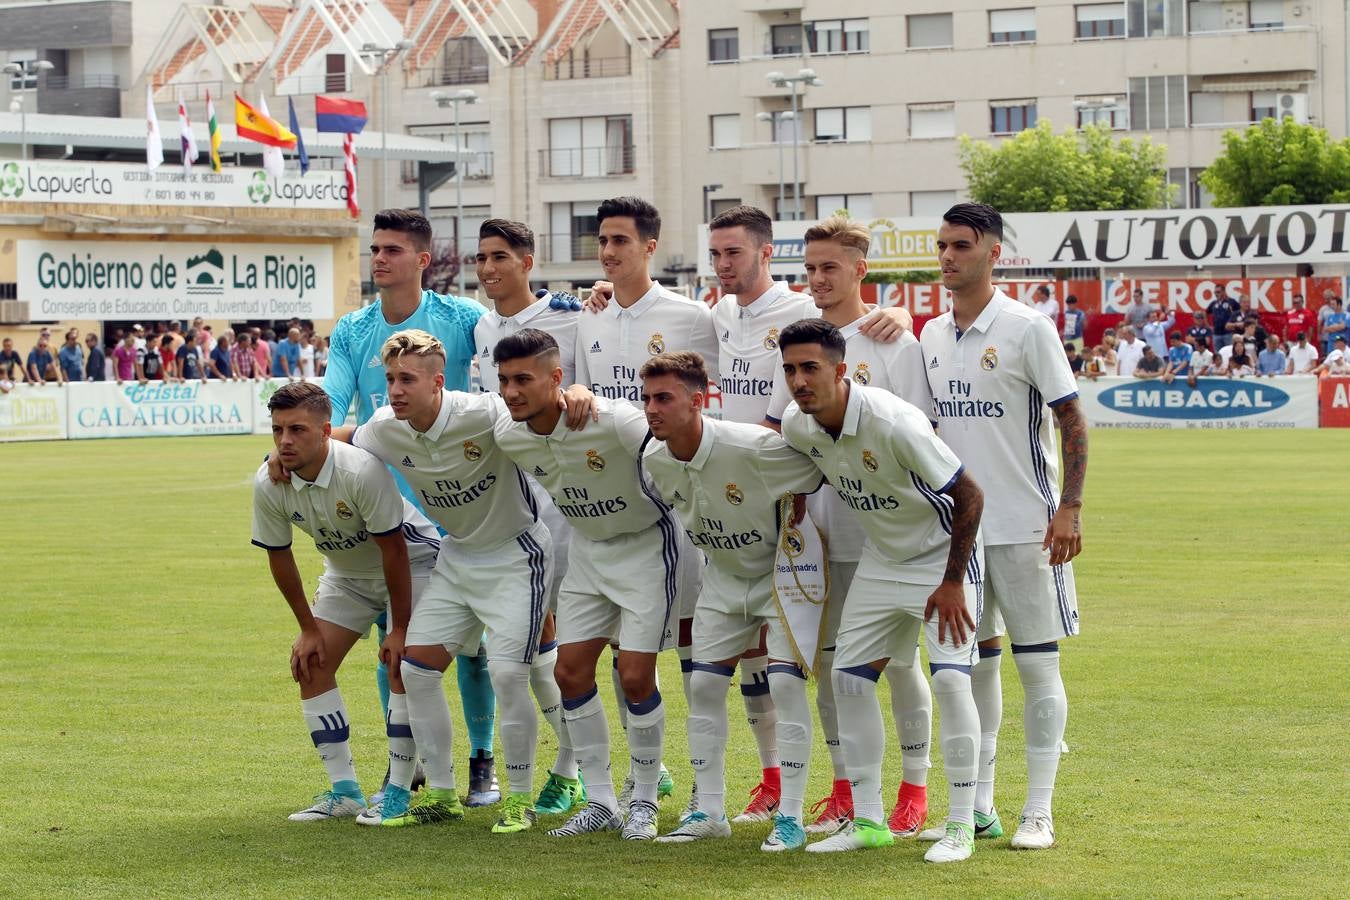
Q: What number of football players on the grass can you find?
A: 11